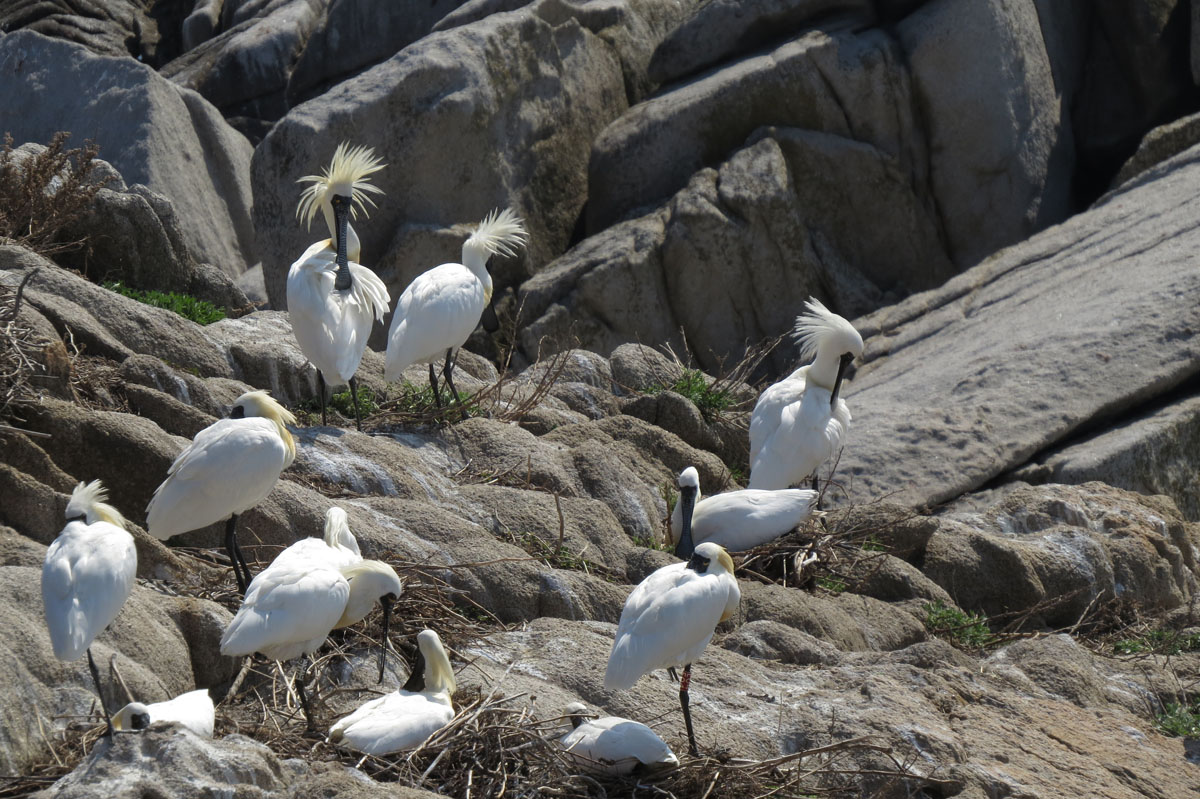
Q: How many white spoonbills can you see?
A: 12